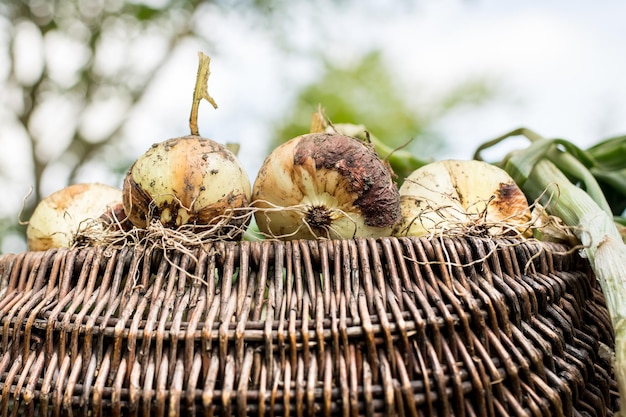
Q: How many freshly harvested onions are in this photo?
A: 4